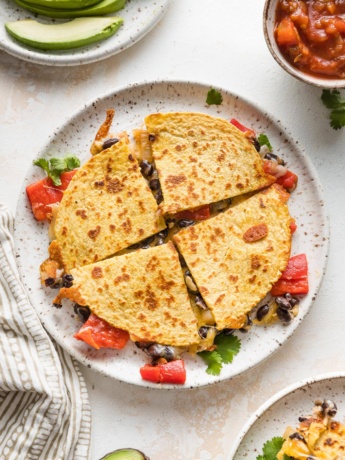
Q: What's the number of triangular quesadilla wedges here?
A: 4